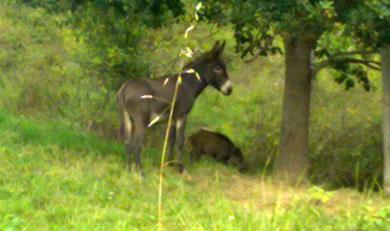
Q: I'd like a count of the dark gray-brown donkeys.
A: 1